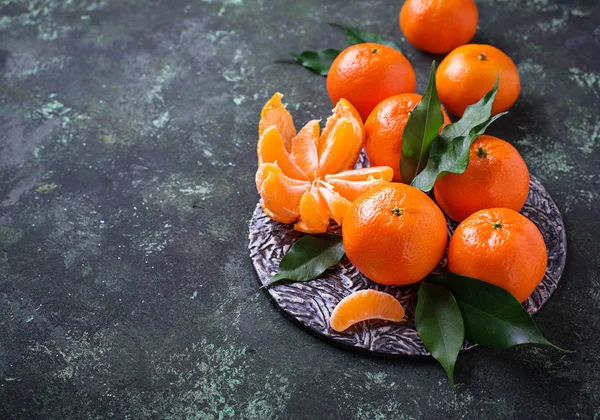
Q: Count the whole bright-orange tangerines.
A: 7